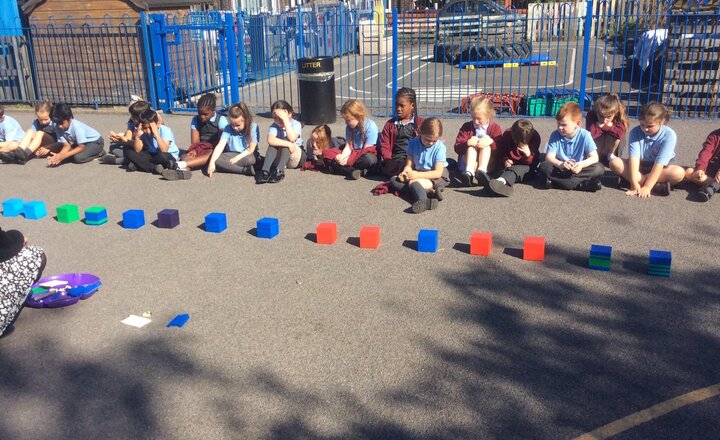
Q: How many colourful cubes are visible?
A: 15